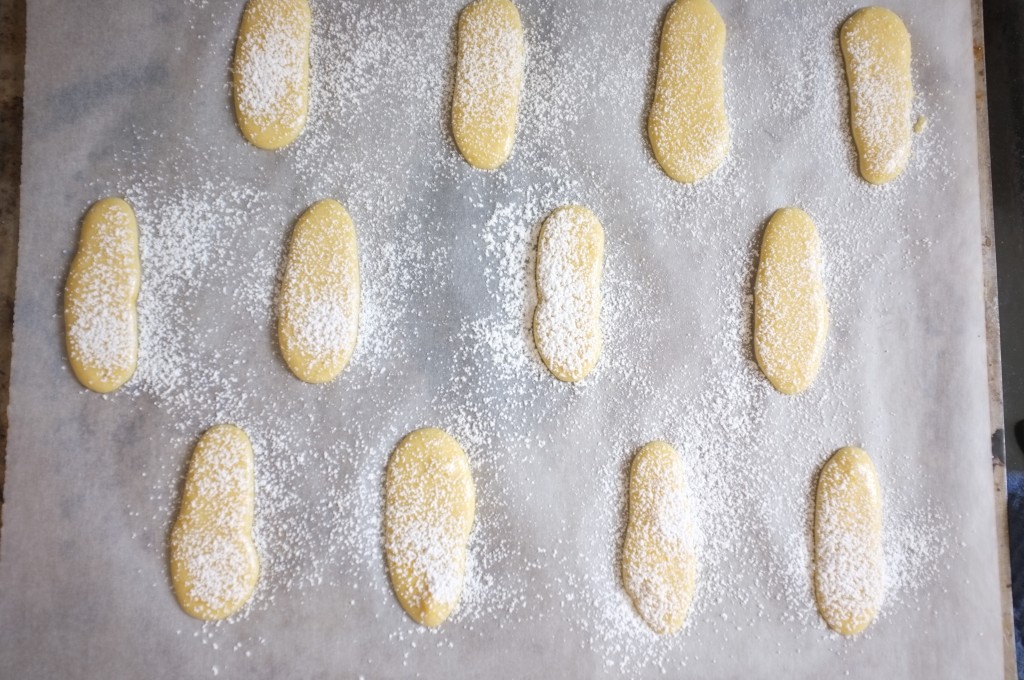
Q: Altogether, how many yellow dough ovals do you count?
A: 12